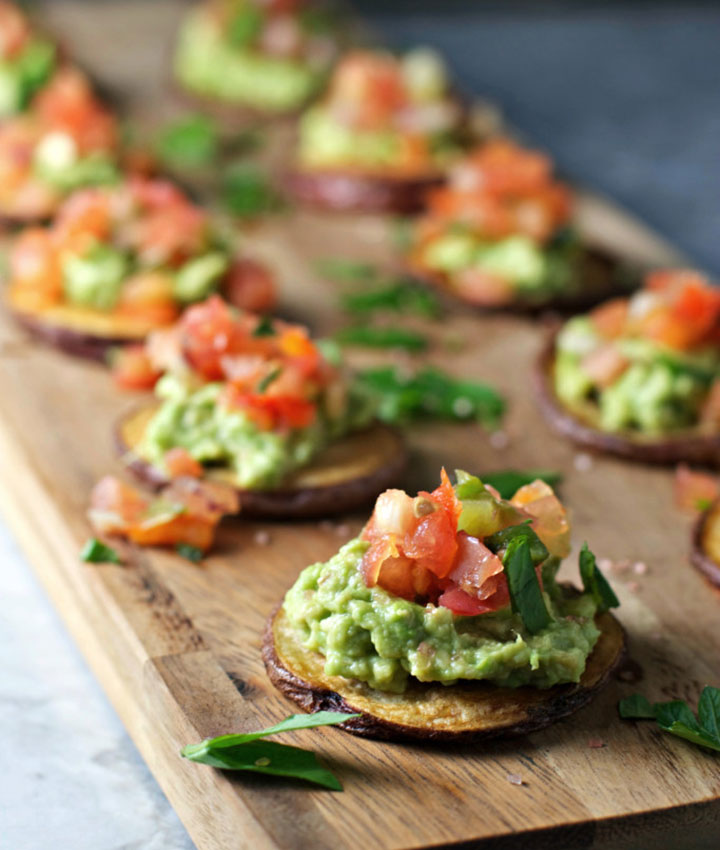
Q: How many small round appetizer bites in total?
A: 10